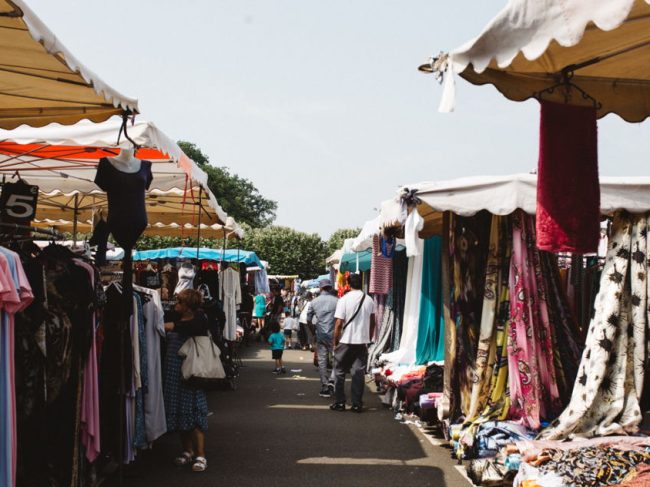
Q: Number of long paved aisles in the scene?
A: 1